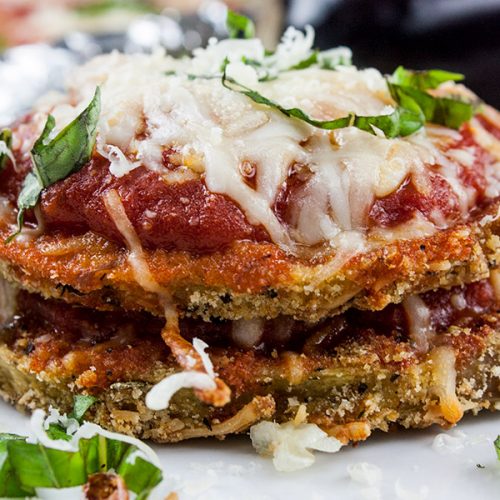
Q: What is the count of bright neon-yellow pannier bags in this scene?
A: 0